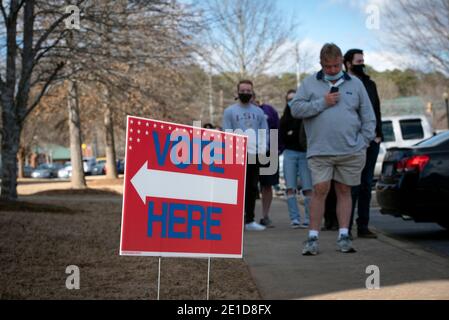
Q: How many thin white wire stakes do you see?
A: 2